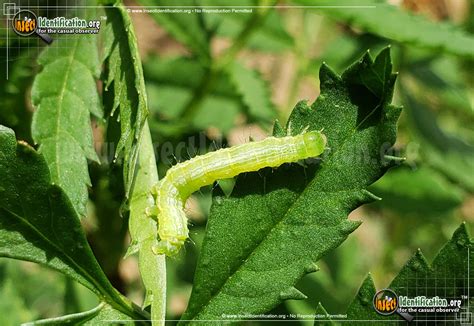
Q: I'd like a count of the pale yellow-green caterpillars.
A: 1